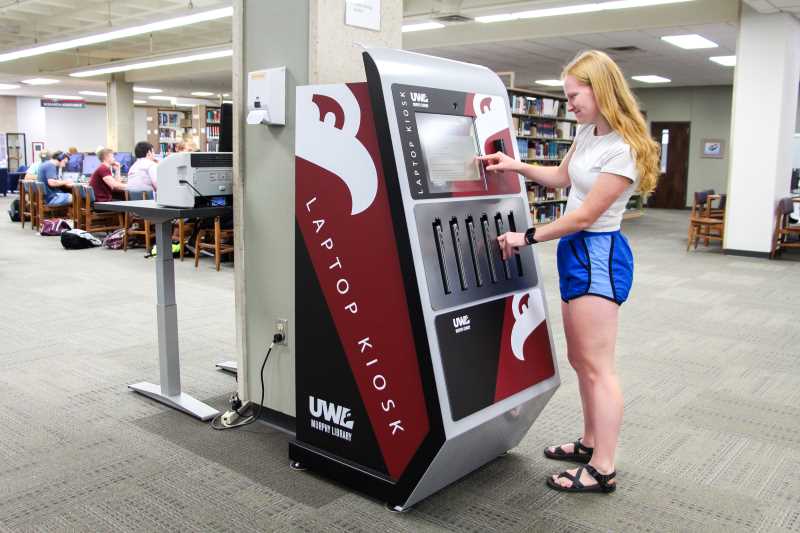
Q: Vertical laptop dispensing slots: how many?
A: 6